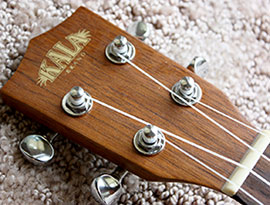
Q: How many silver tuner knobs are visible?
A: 4